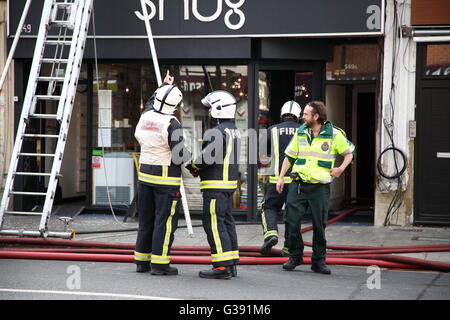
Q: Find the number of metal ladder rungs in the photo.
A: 12